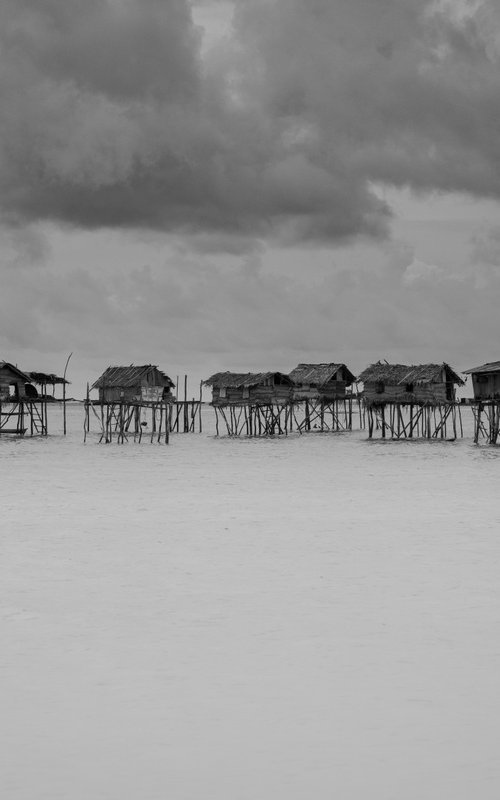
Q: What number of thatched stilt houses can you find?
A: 6